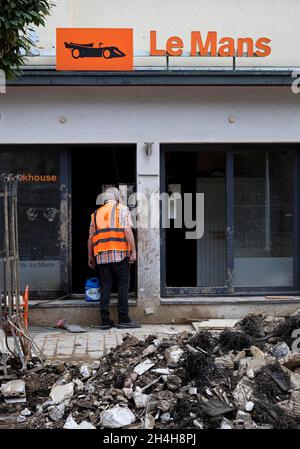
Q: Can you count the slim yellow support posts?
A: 0